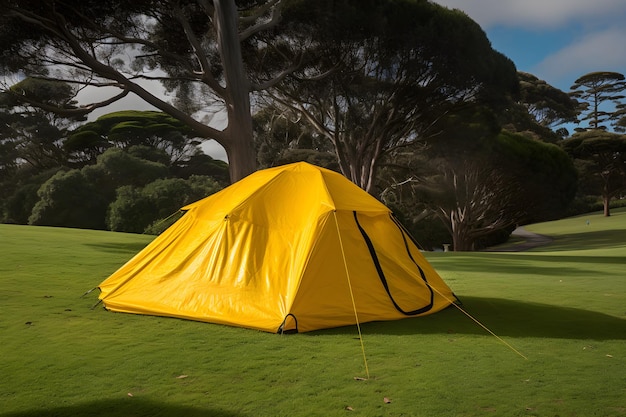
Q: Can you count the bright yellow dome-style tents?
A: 1